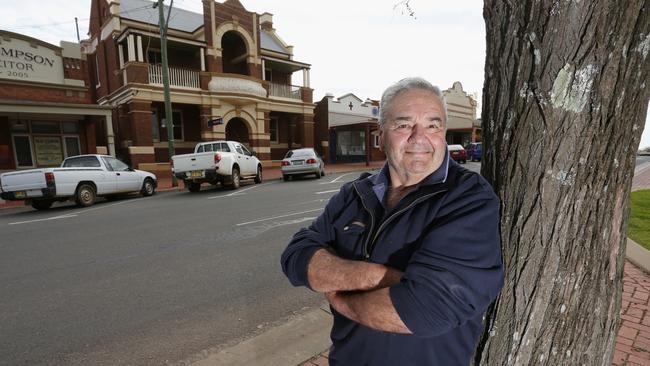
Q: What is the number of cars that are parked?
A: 5